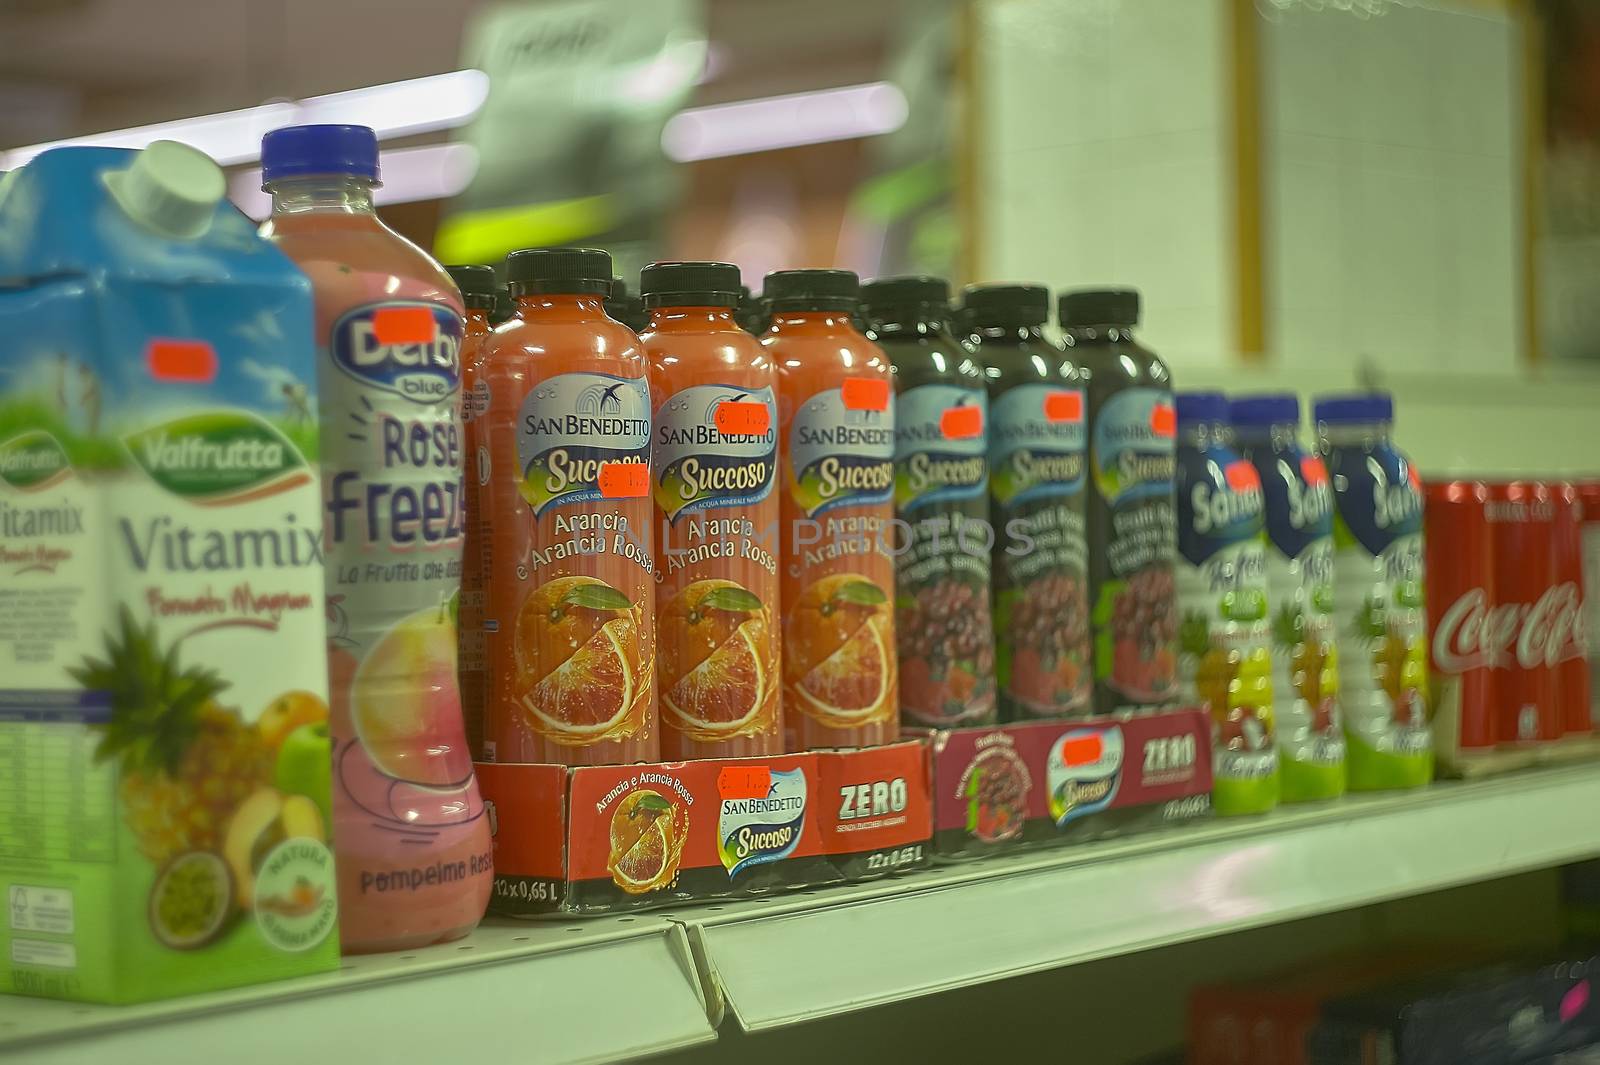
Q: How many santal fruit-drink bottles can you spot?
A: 3